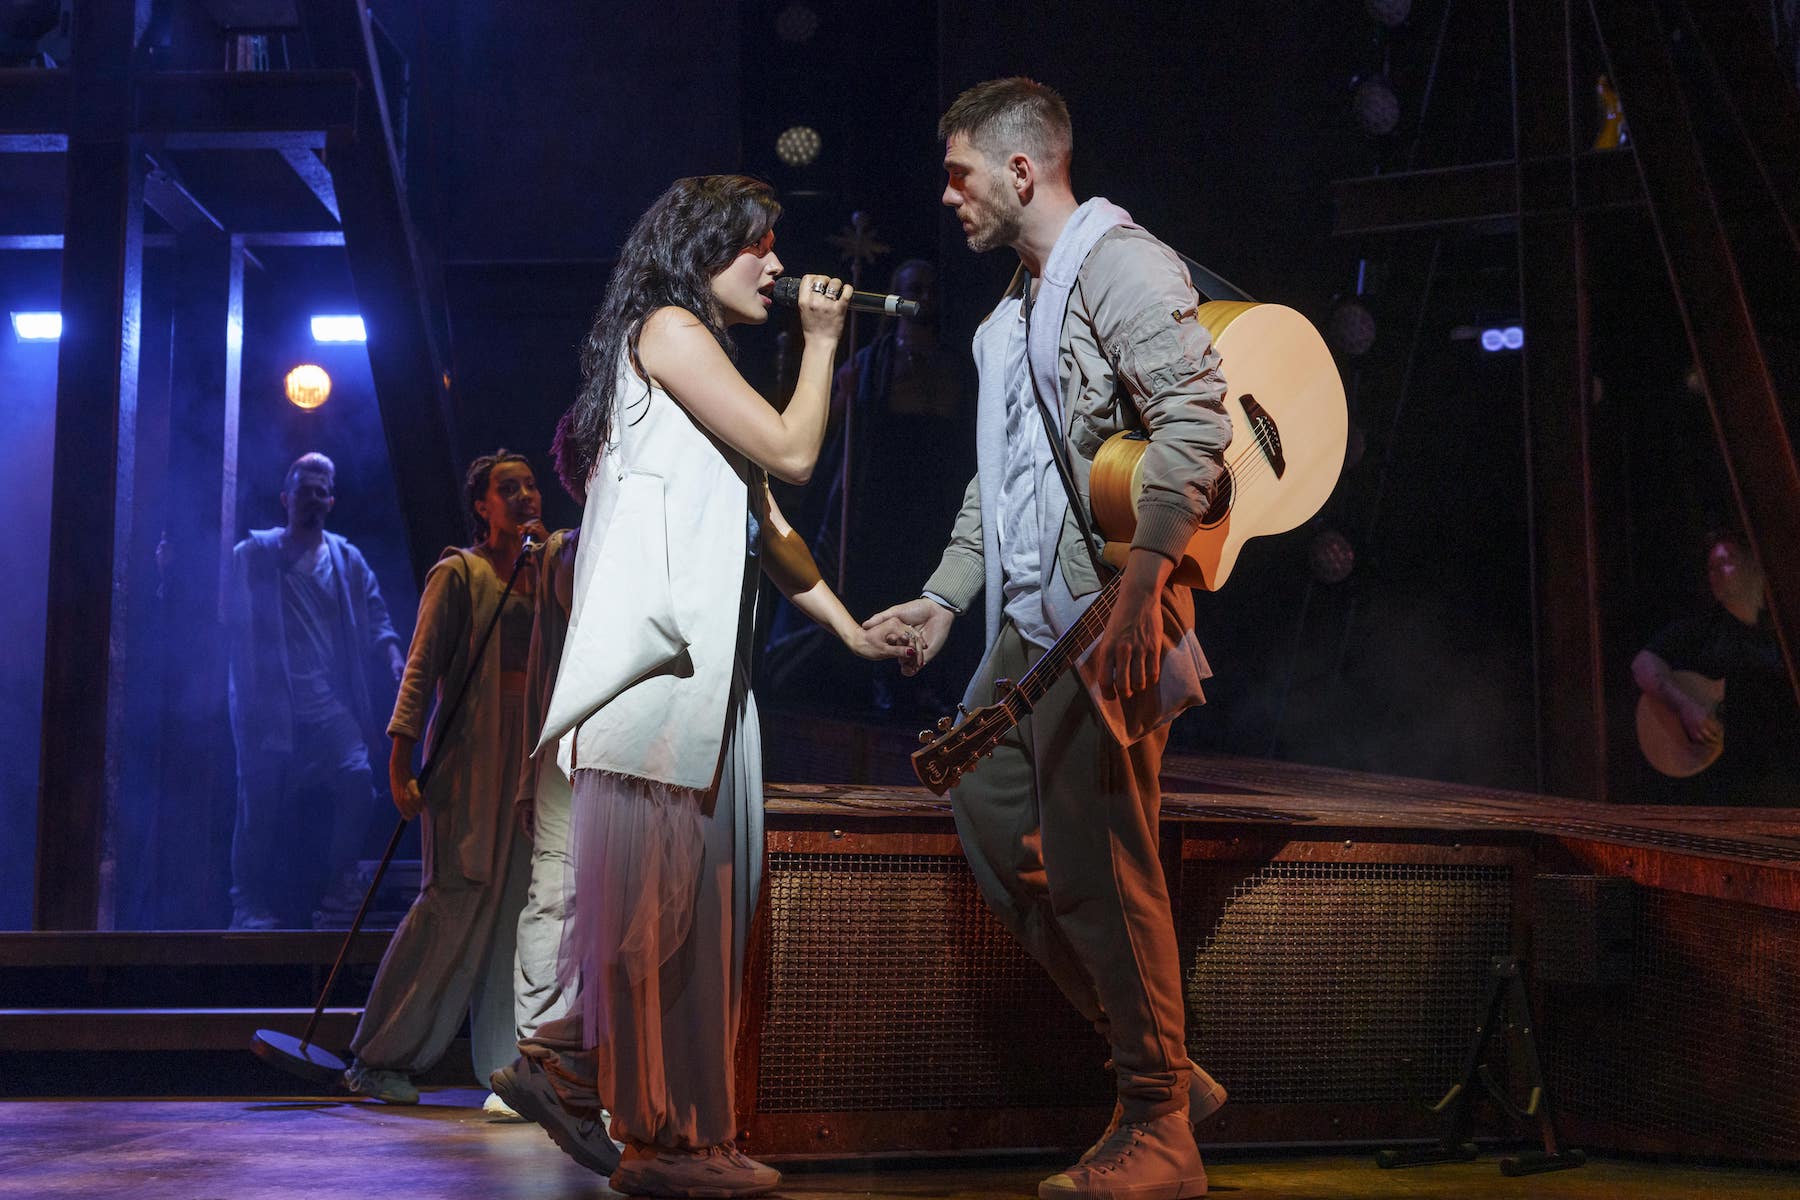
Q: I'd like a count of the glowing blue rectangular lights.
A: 2